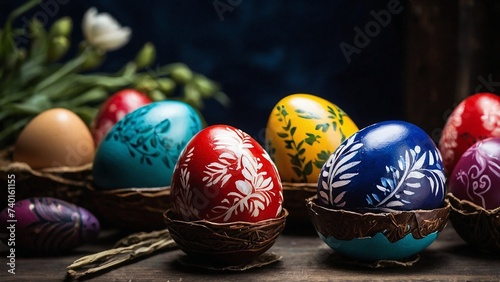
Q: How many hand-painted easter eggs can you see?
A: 8